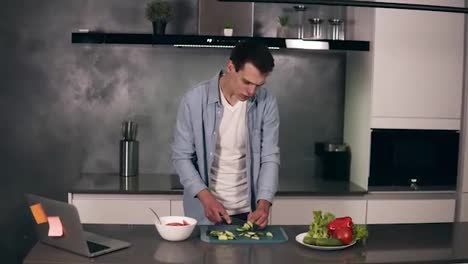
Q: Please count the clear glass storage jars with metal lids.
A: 3